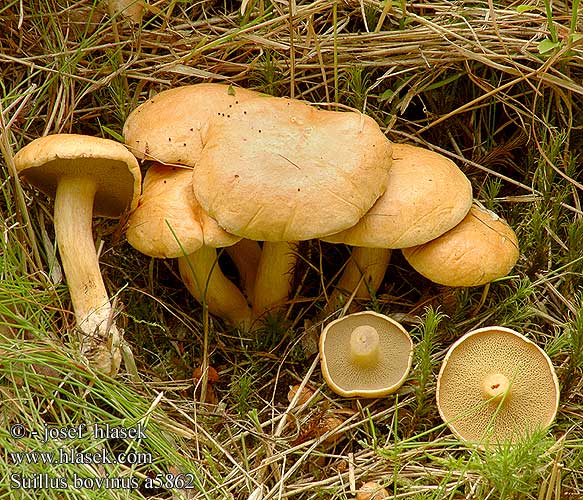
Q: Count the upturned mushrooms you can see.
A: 2